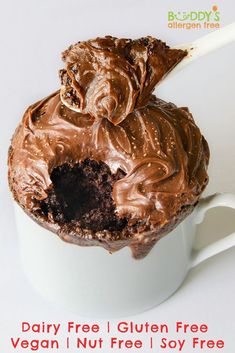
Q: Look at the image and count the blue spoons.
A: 0